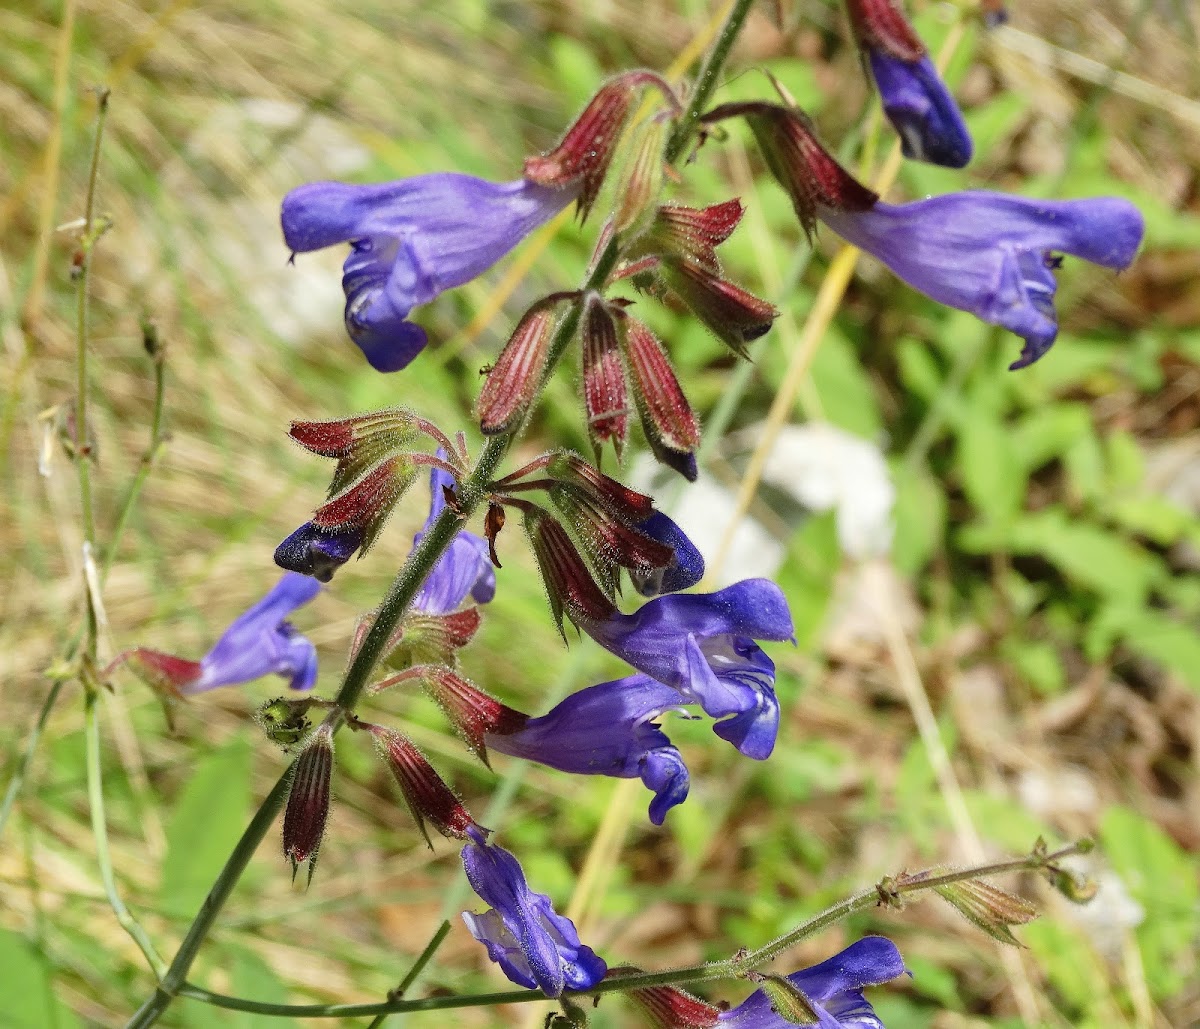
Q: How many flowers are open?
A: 8